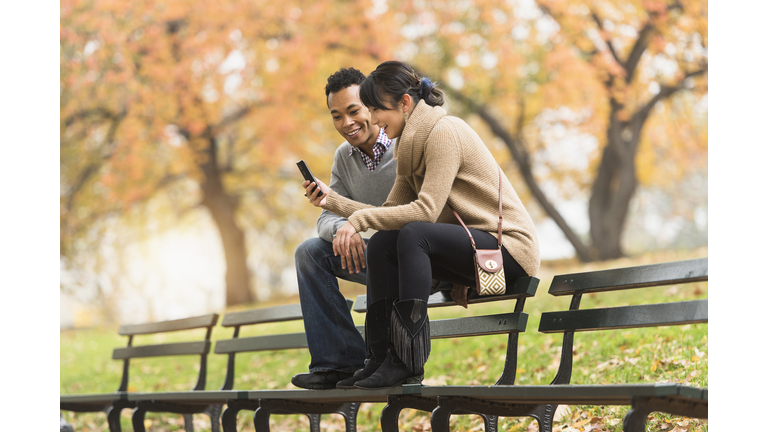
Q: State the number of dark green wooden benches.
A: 4